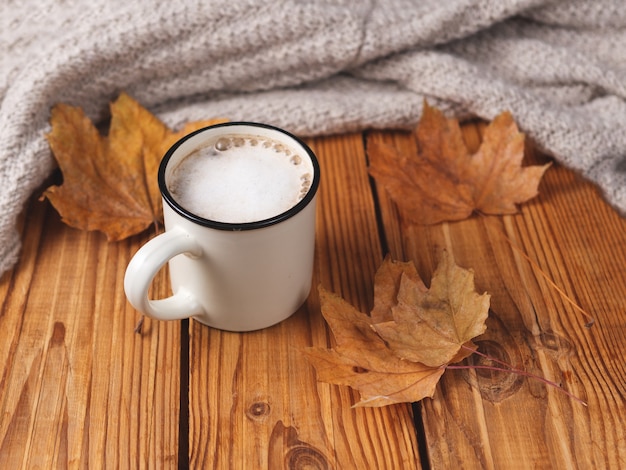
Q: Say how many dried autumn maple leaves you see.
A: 4